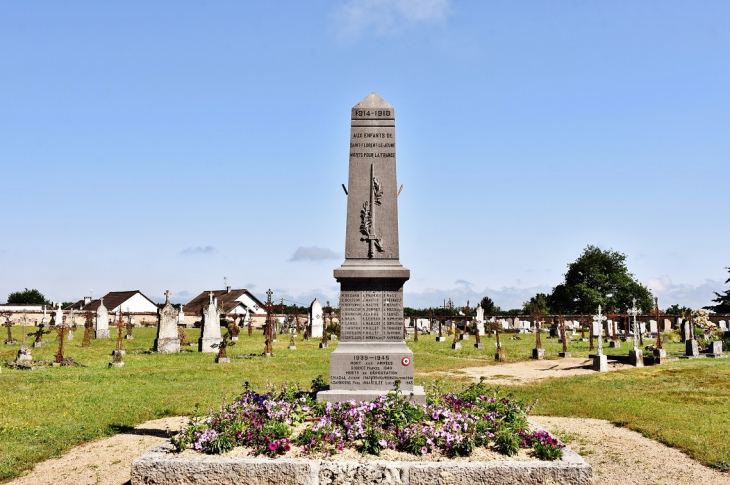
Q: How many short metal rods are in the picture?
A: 2